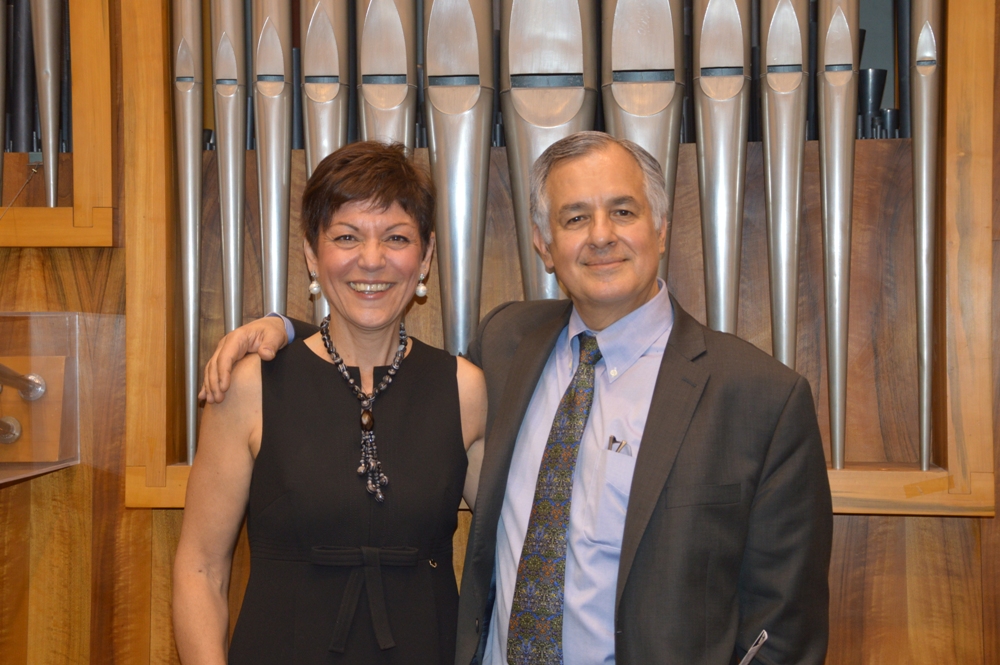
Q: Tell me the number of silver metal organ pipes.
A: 13